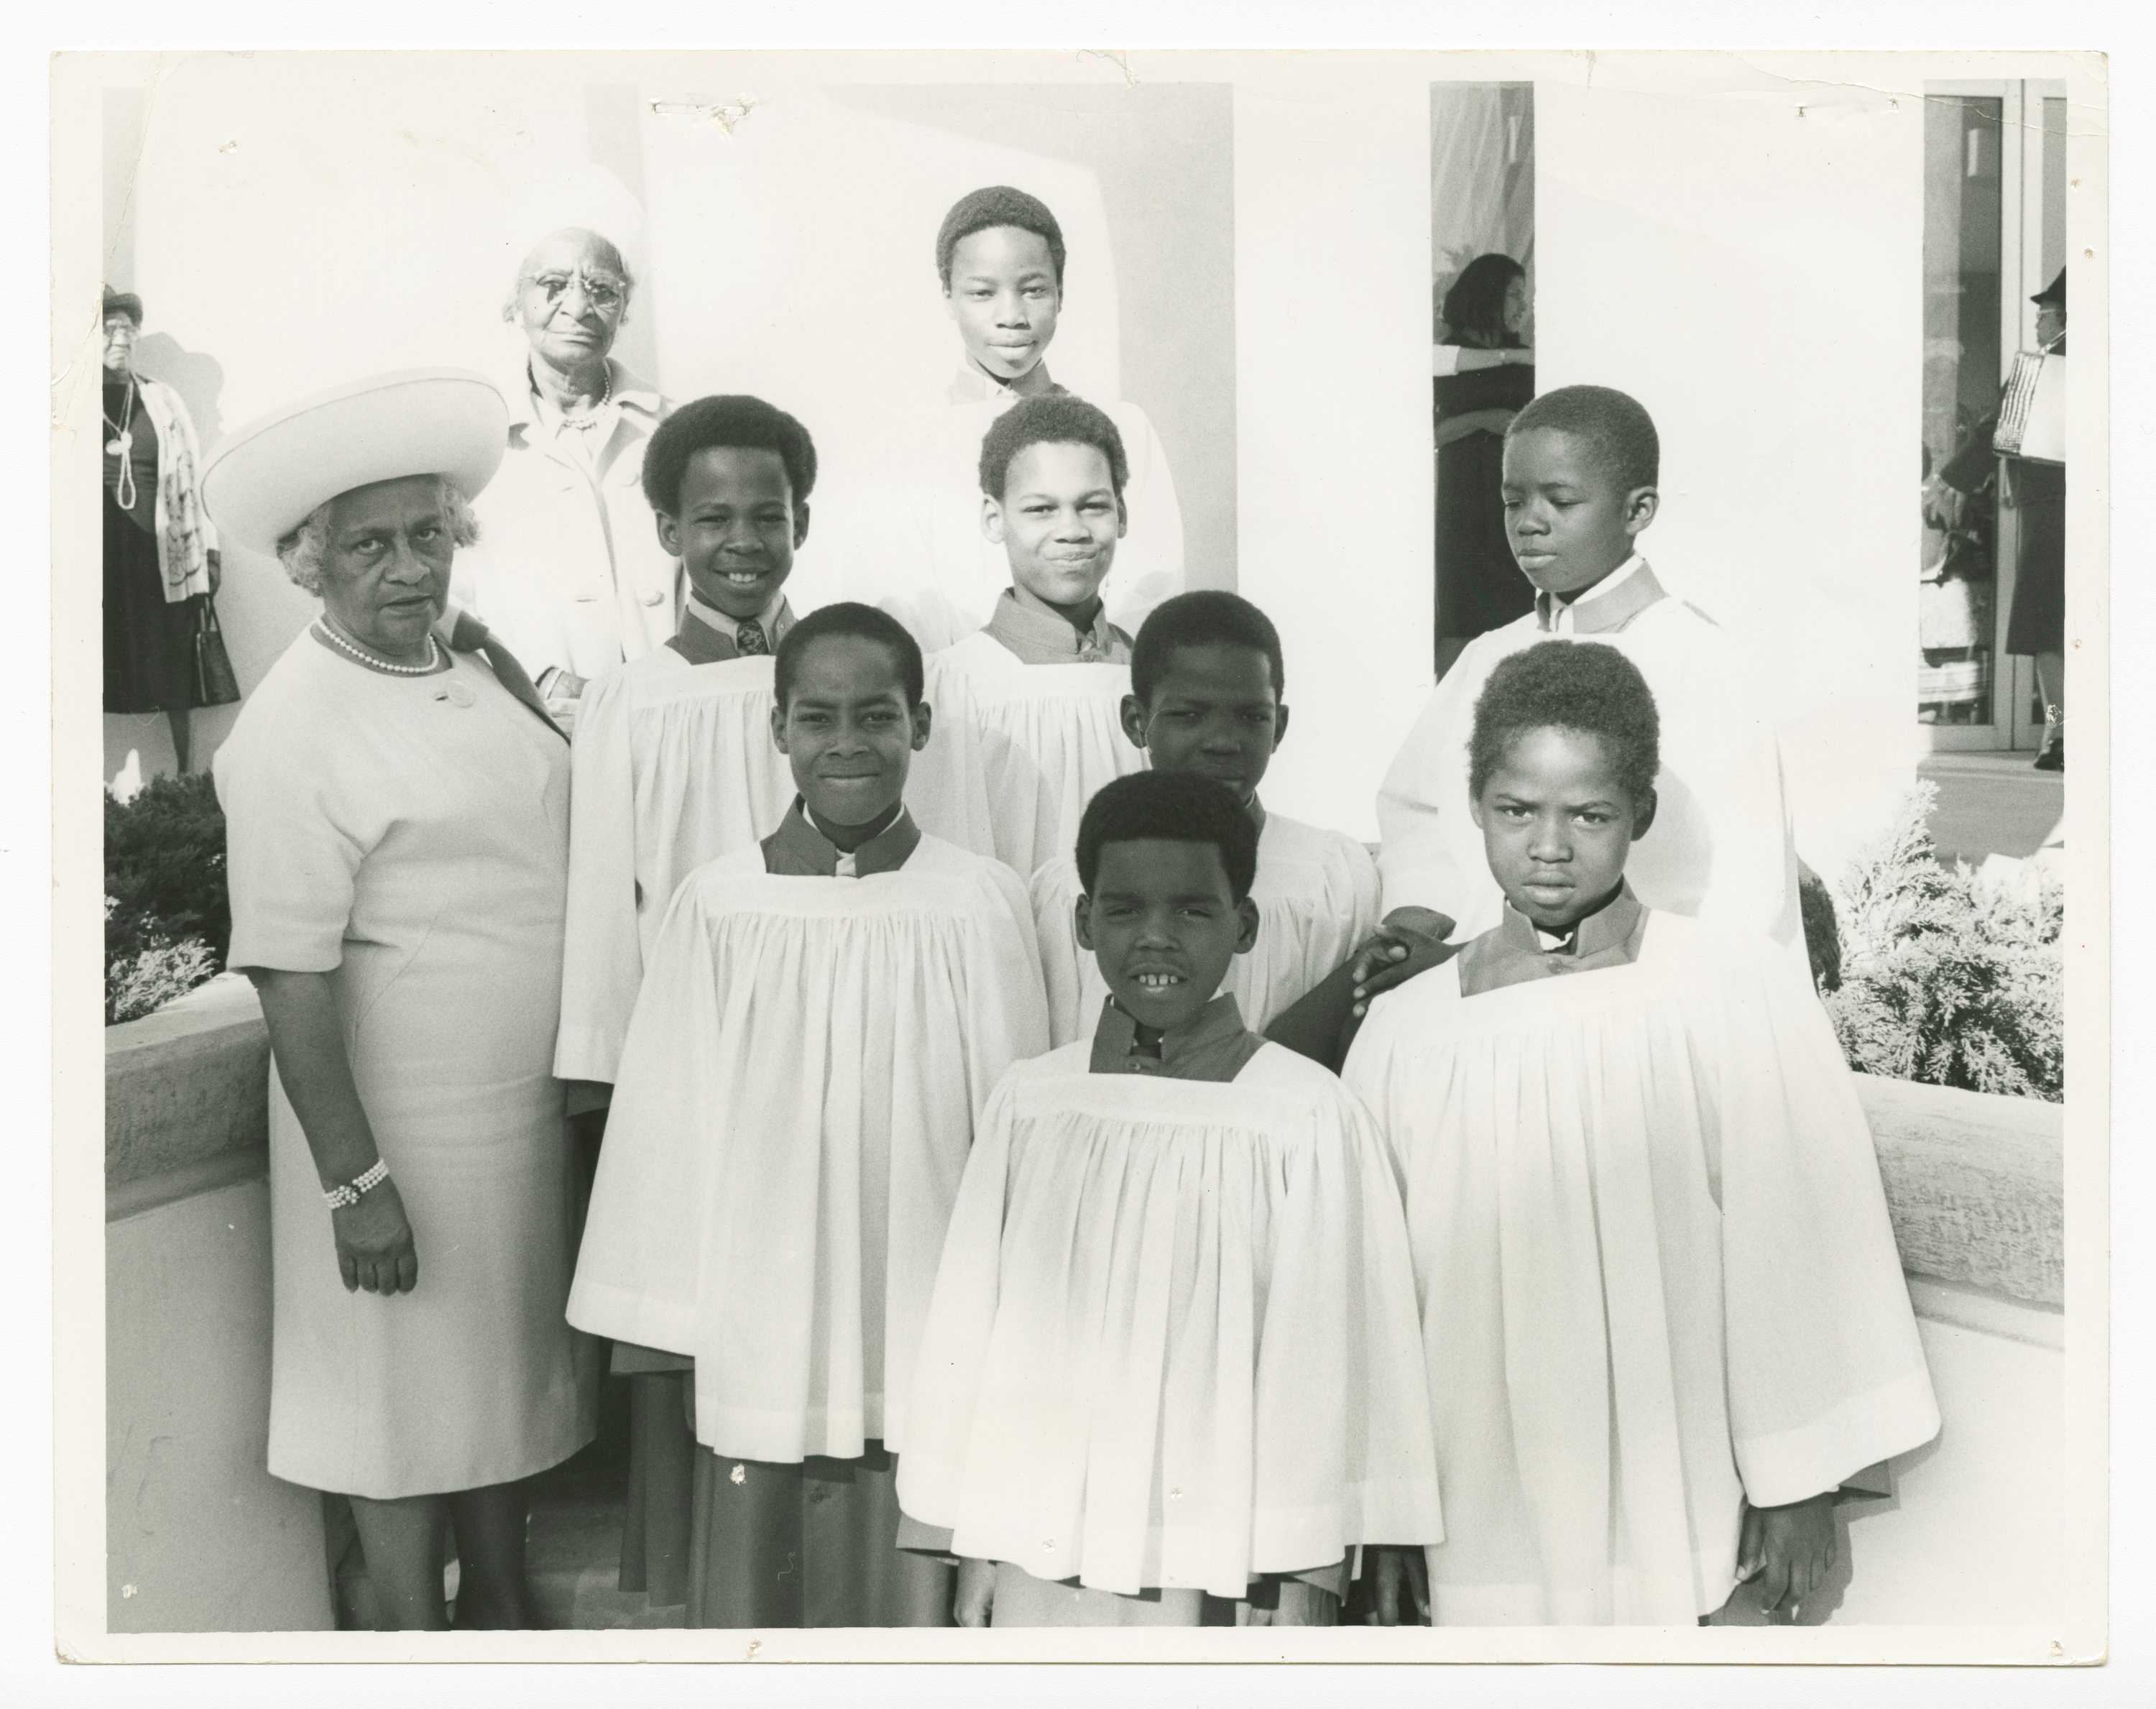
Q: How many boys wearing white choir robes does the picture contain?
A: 8